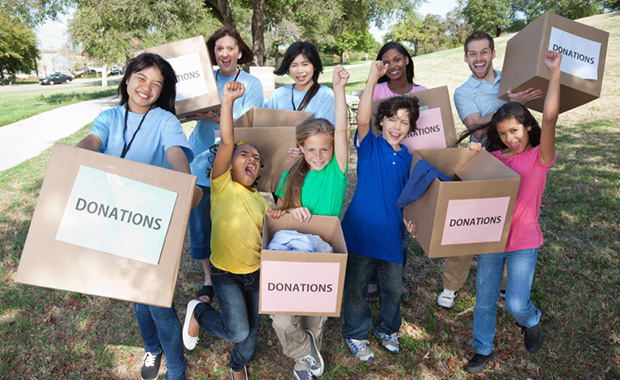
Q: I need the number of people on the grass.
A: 9